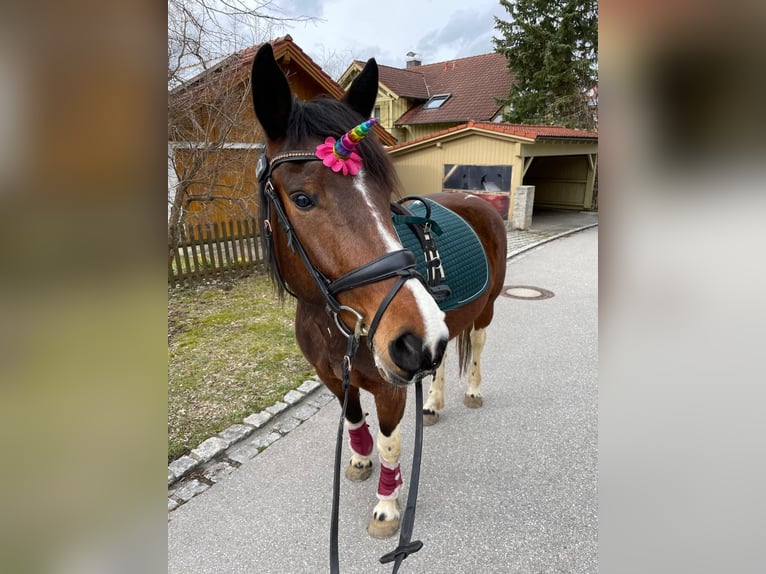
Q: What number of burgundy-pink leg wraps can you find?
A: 2